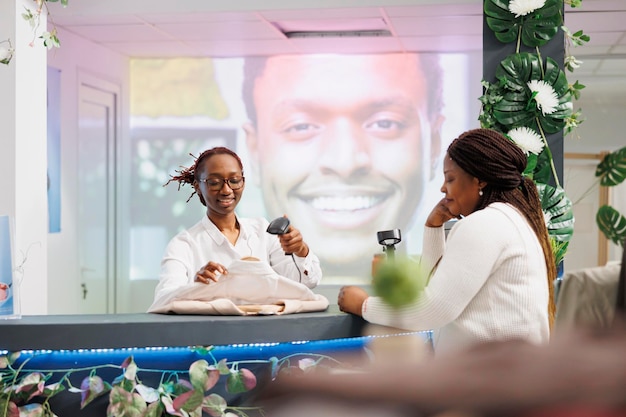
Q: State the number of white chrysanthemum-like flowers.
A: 3